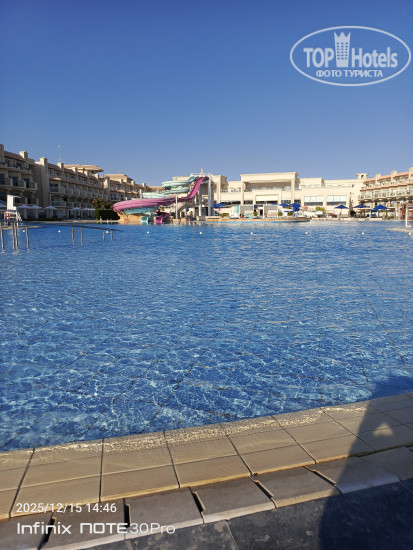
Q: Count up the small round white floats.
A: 9